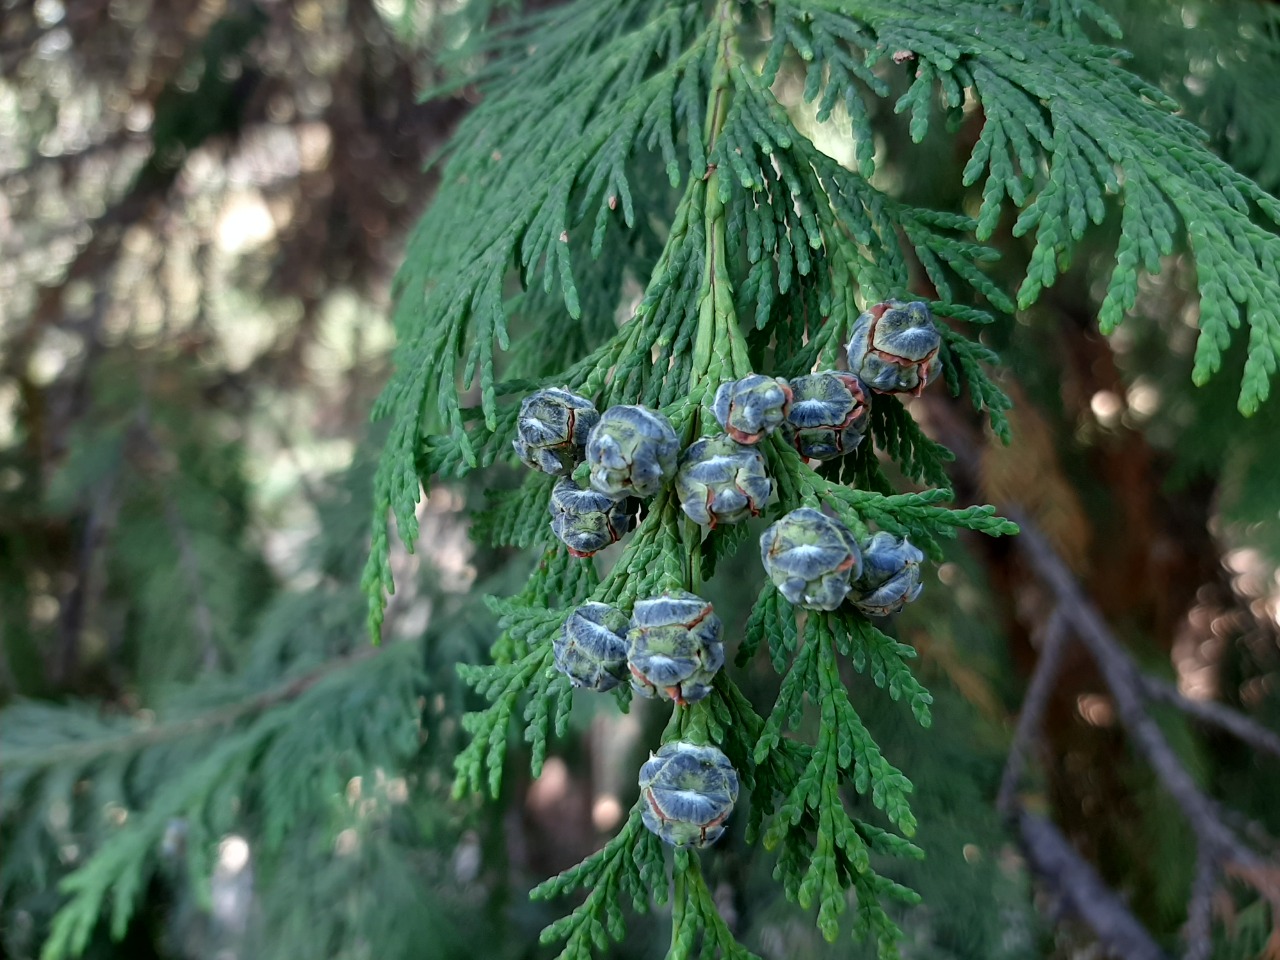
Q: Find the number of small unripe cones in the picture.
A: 12